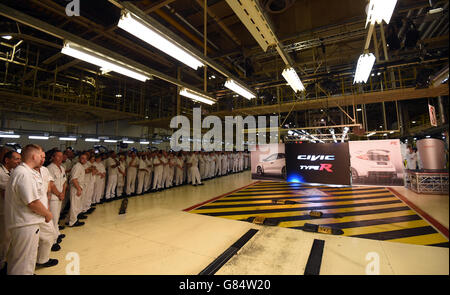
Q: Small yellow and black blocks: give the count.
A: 4